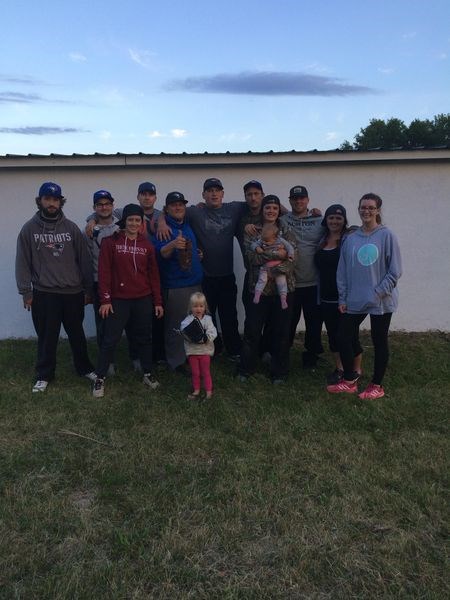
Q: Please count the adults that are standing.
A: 11